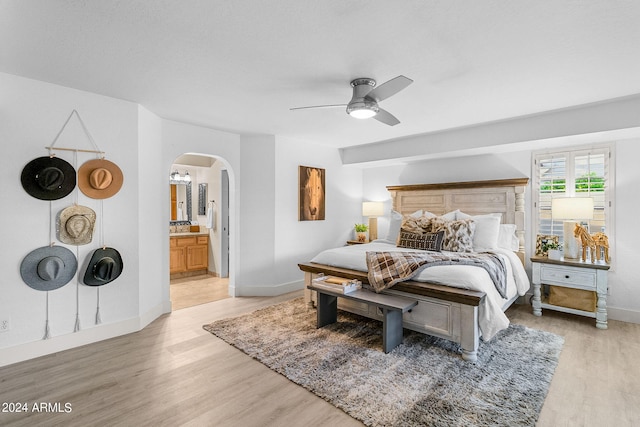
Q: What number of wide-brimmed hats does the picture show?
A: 5